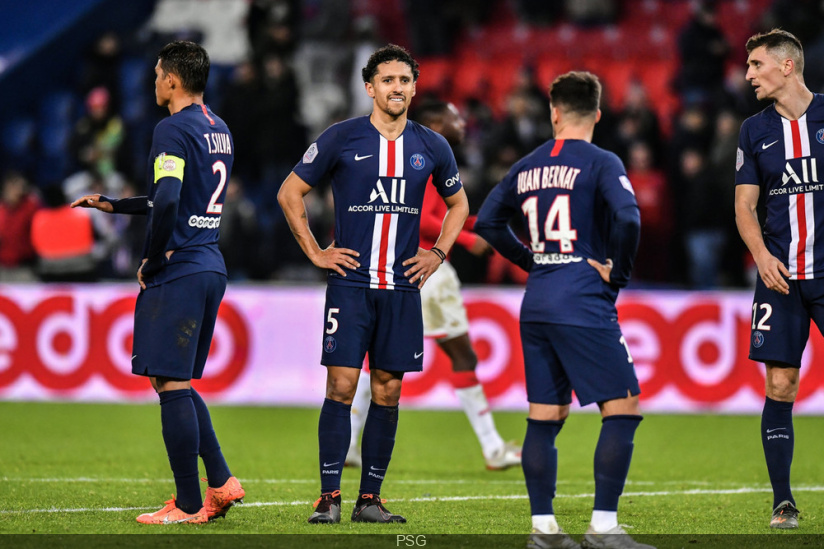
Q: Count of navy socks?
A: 7